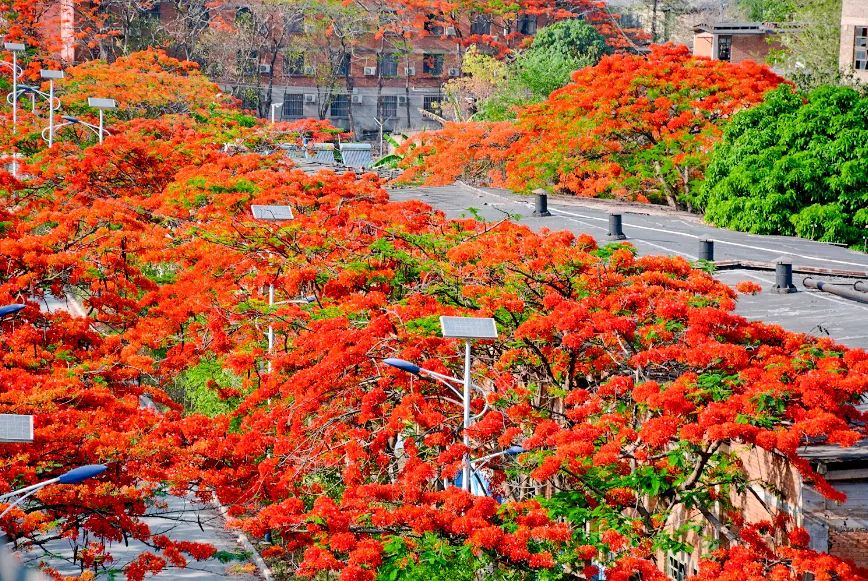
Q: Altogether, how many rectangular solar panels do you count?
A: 6